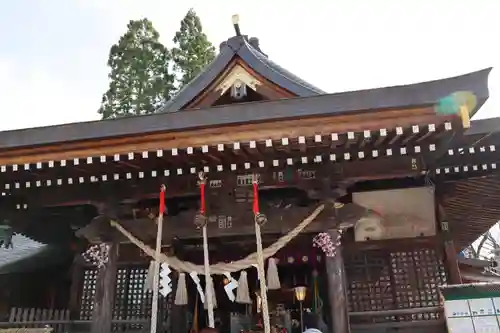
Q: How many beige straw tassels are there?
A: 5